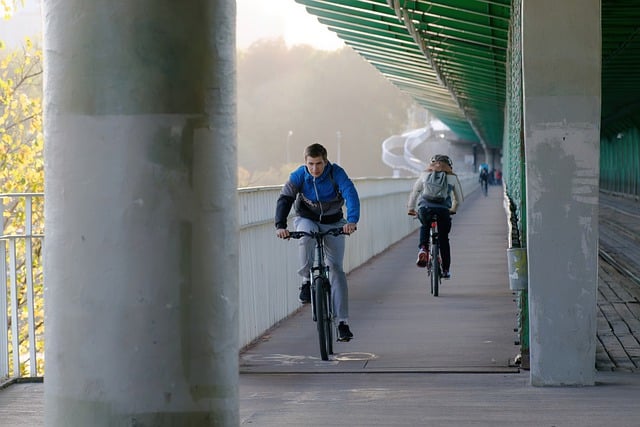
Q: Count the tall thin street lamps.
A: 2